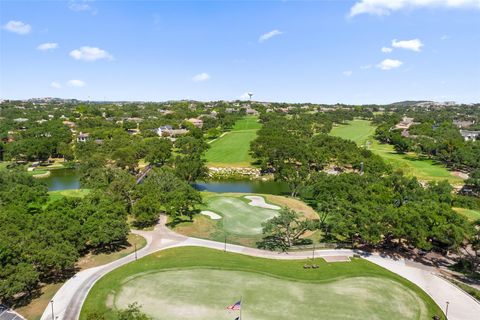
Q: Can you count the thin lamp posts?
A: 5